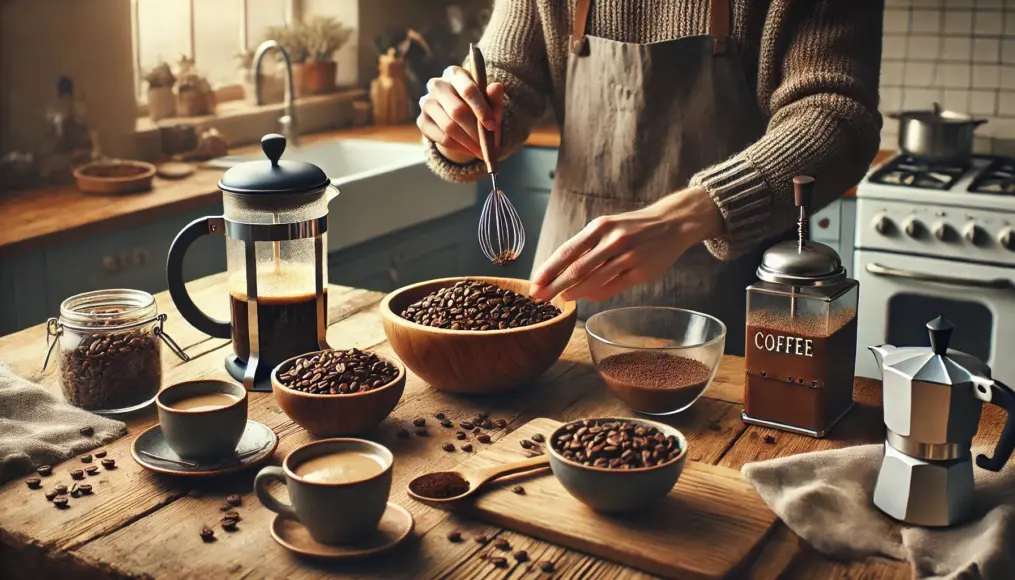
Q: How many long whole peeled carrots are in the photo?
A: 0